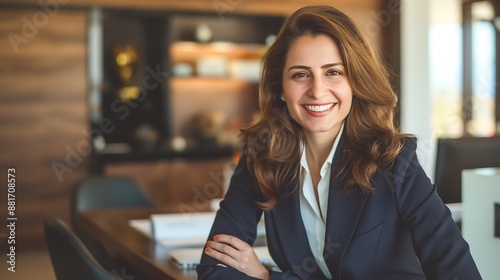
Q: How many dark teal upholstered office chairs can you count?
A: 2